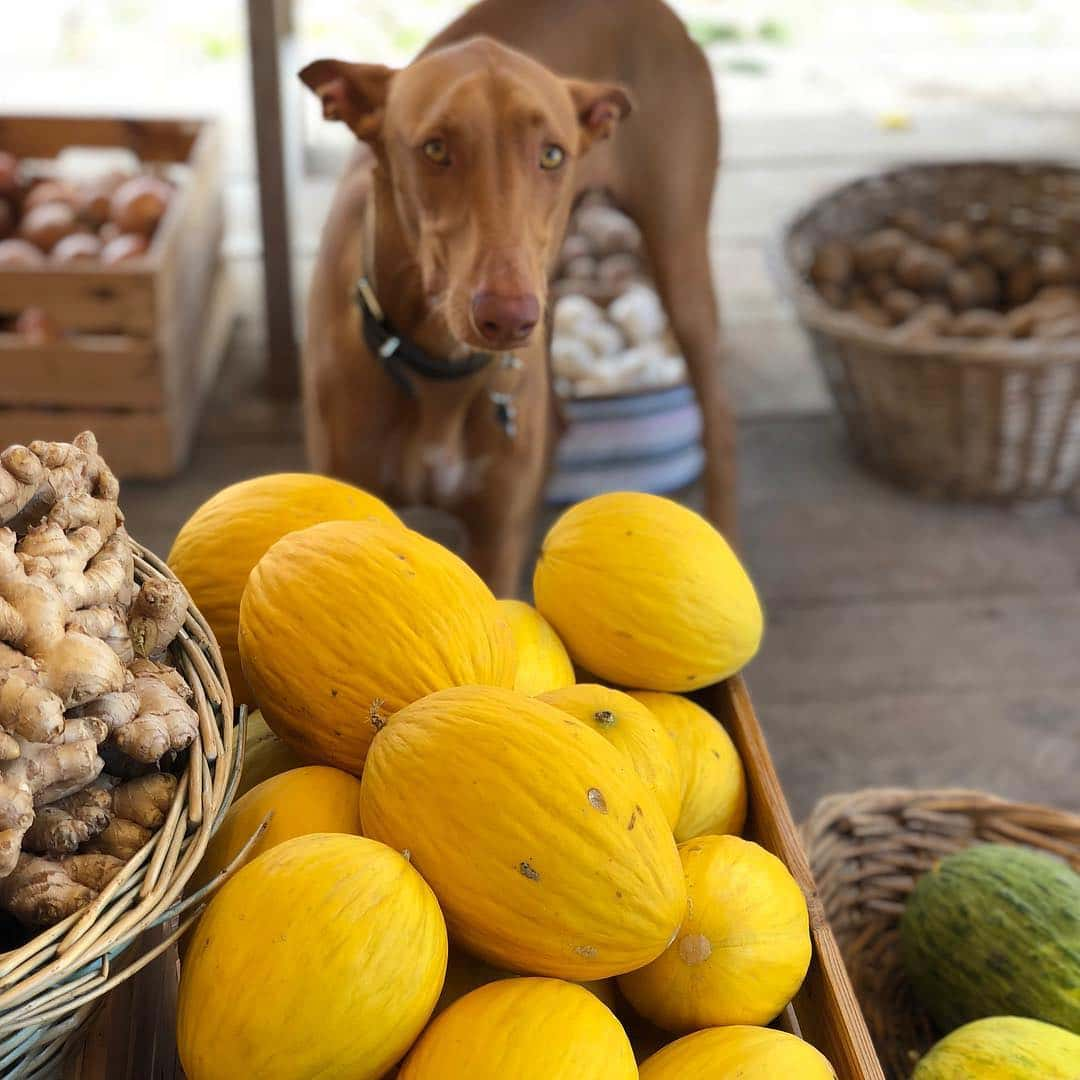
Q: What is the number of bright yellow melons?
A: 12